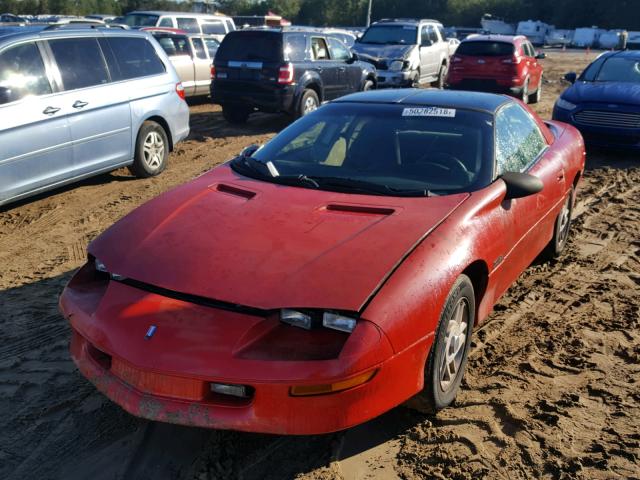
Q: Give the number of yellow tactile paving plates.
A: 0